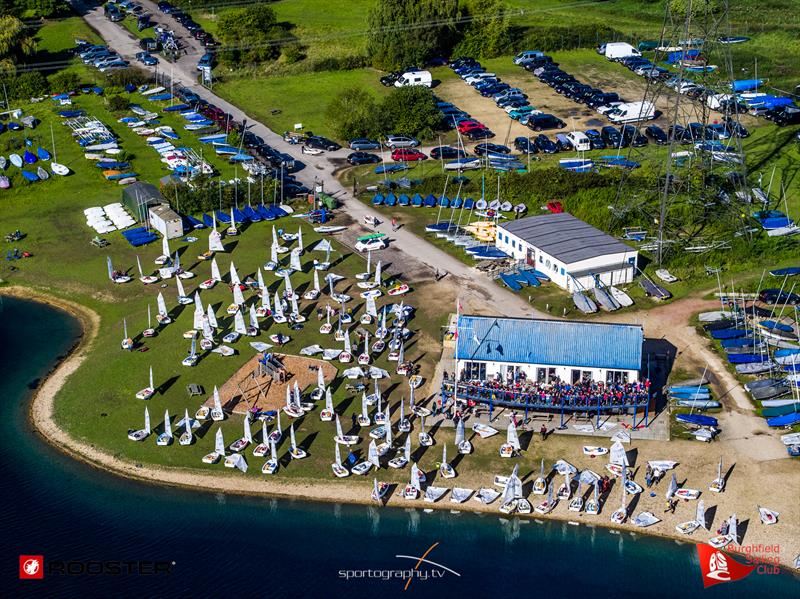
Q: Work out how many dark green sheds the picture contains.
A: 1